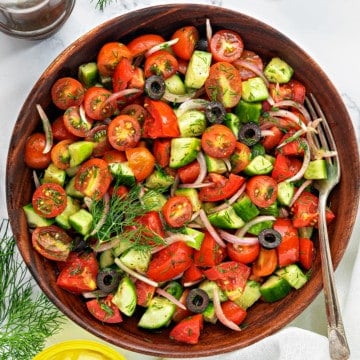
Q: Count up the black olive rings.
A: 6